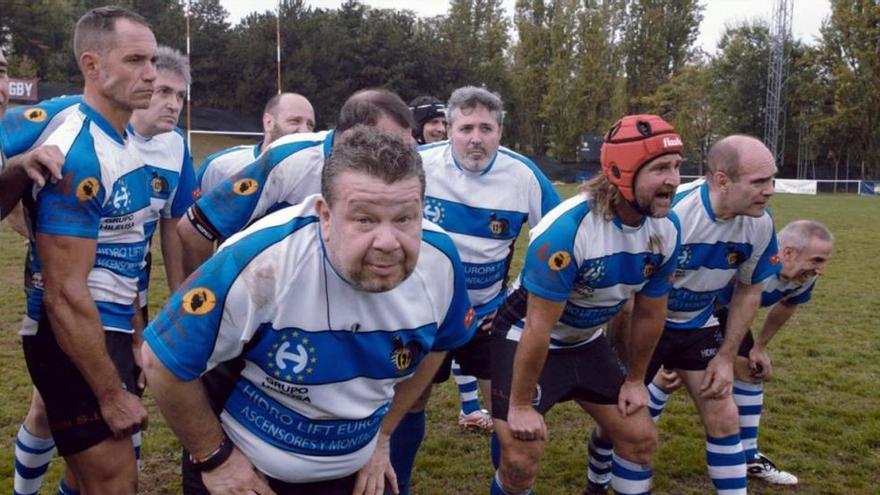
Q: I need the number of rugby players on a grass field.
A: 11